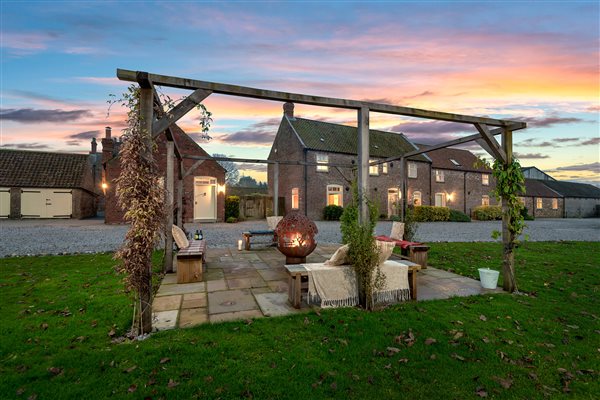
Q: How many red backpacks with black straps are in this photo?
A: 0